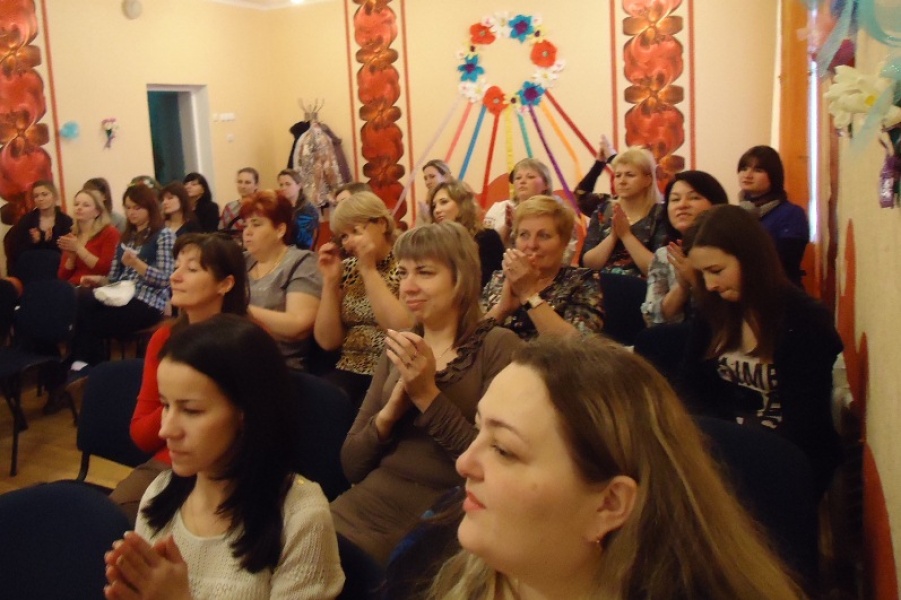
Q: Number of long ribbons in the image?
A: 9